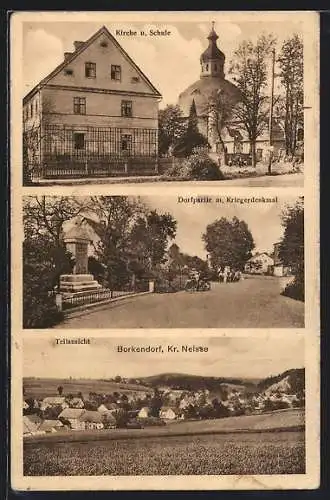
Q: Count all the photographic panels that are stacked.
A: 3